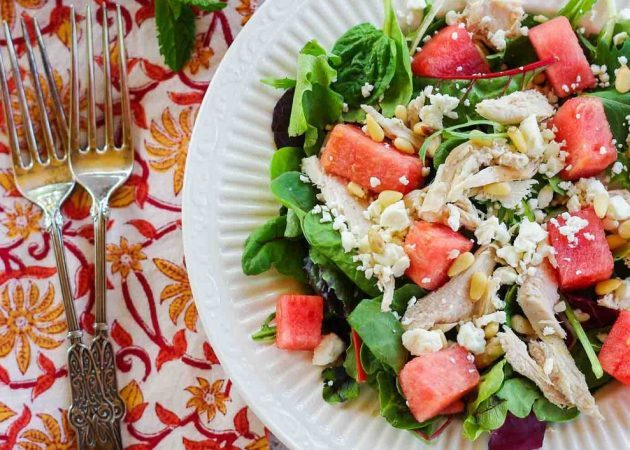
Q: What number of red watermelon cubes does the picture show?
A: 9